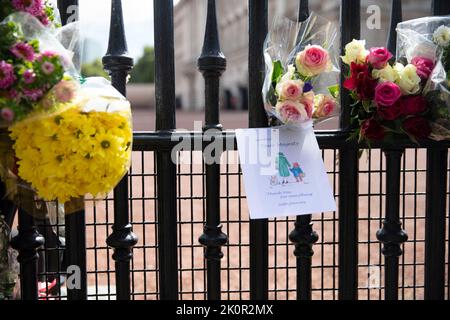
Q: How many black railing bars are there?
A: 10